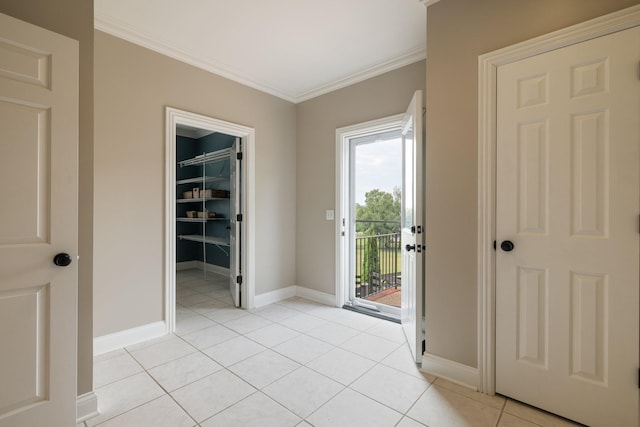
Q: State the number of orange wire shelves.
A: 0